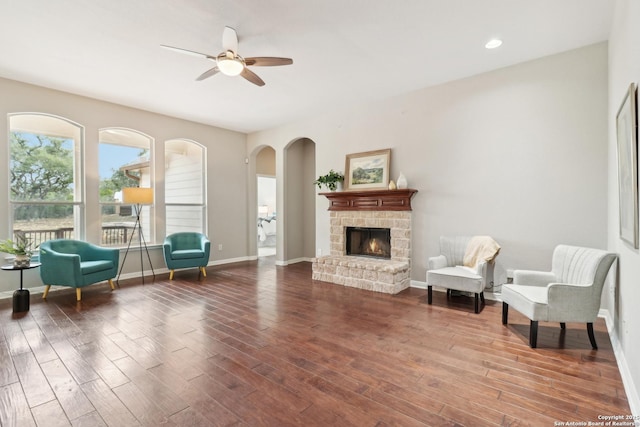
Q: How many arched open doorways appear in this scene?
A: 2